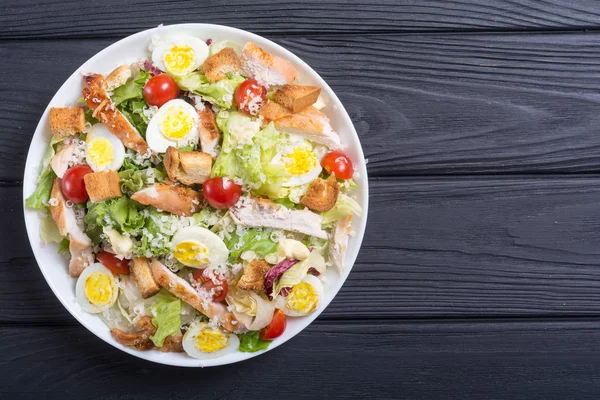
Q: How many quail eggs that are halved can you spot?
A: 8